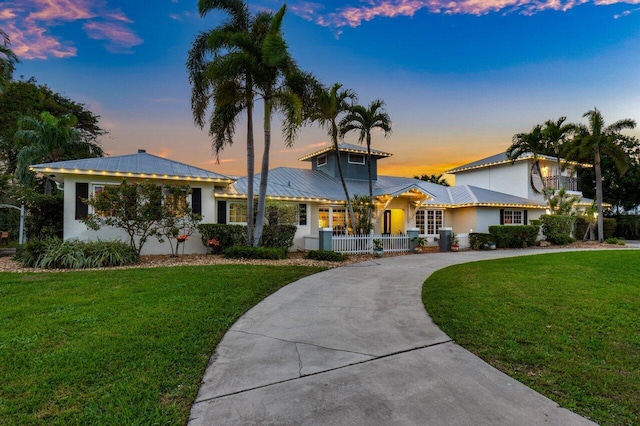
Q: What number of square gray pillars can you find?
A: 3